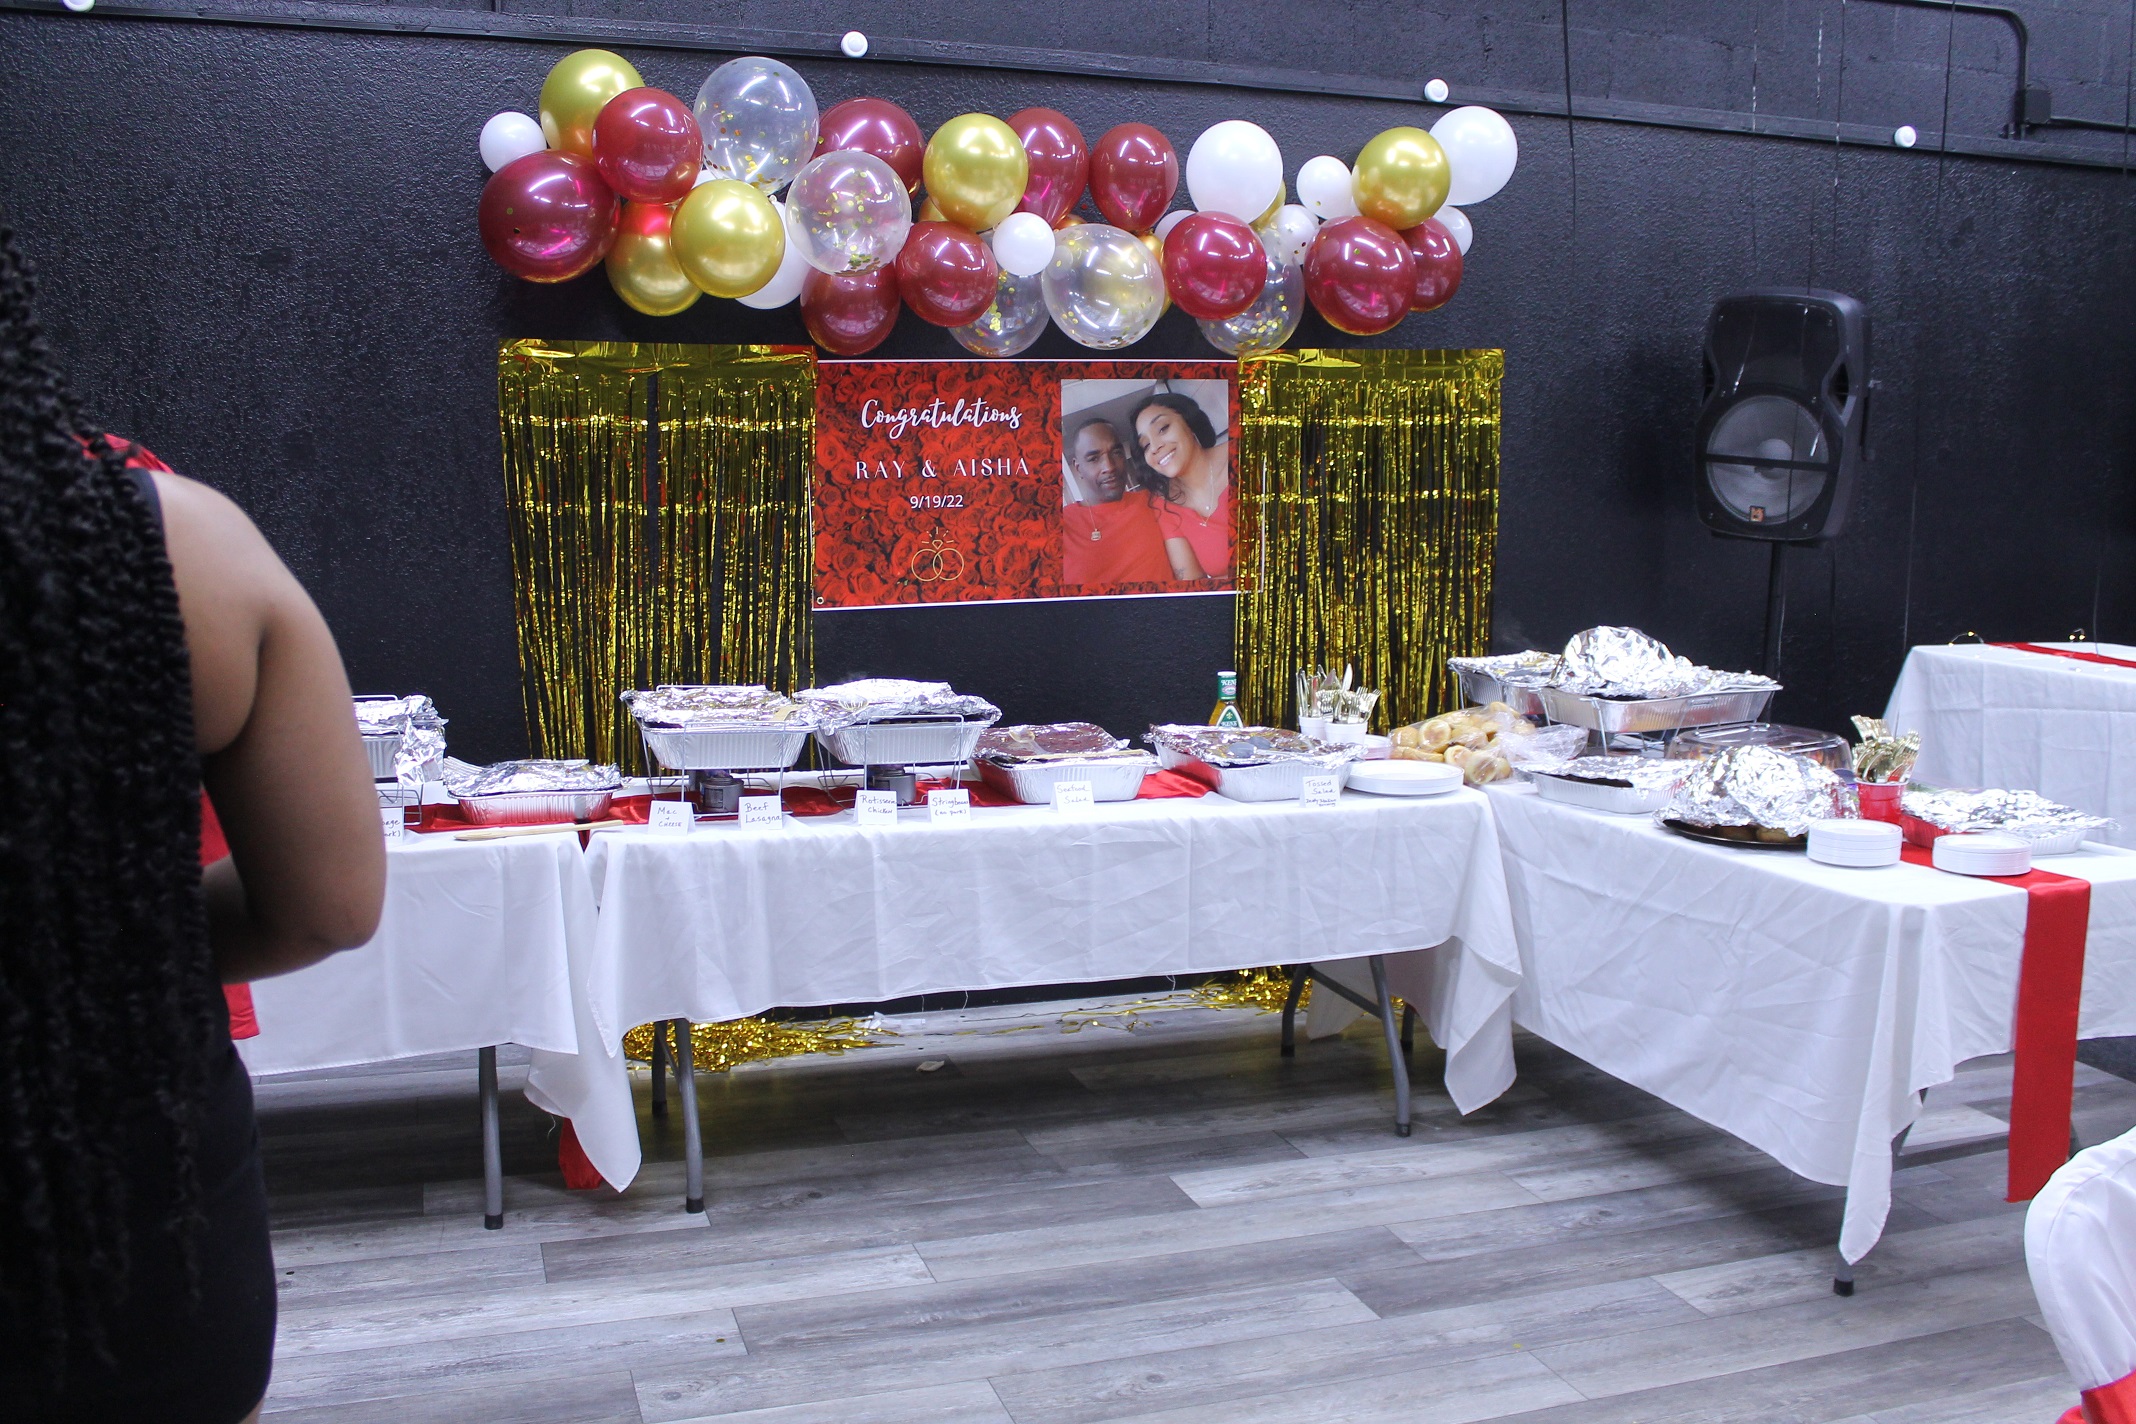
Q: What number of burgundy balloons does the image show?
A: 10